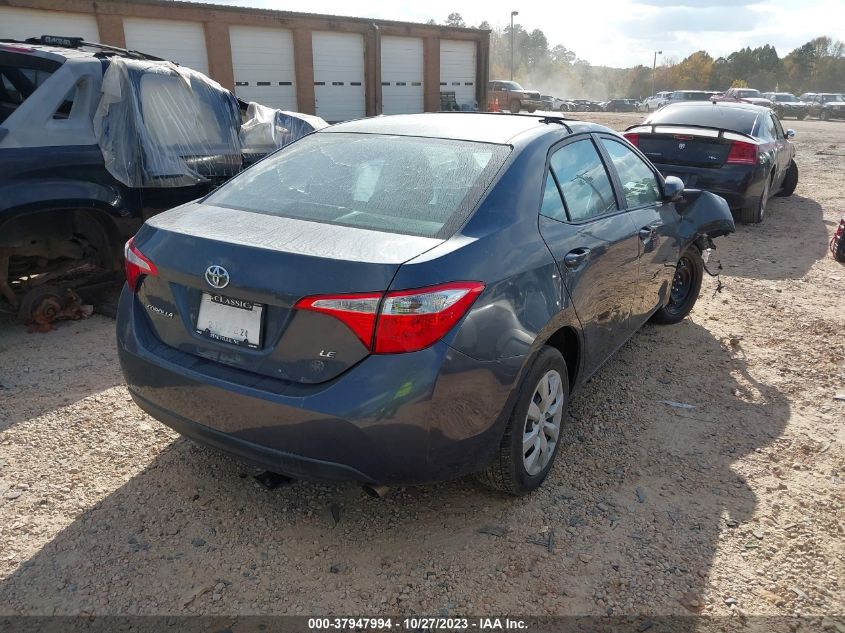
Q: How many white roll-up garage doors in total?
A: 6